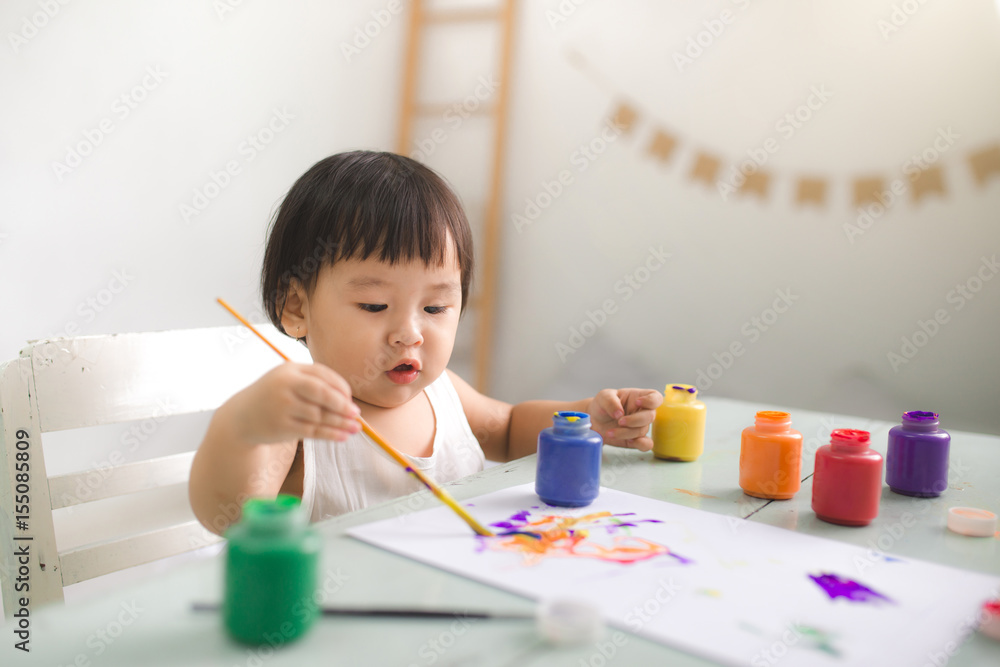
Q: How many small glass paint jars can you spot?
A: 6